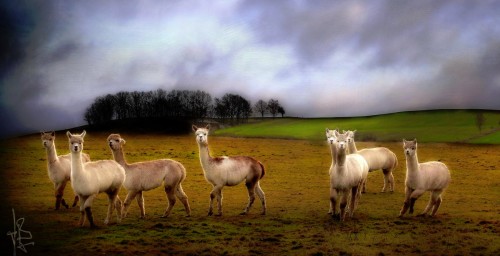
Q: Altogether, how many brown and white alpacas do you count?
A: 1